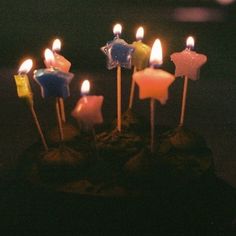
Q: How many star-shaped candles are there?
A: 8